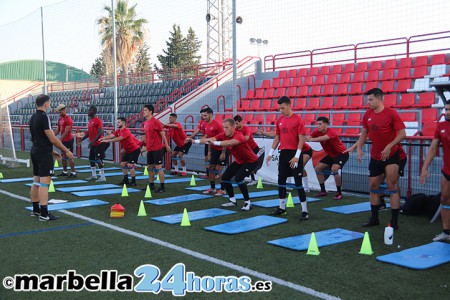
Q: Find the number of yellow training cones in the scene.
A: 14